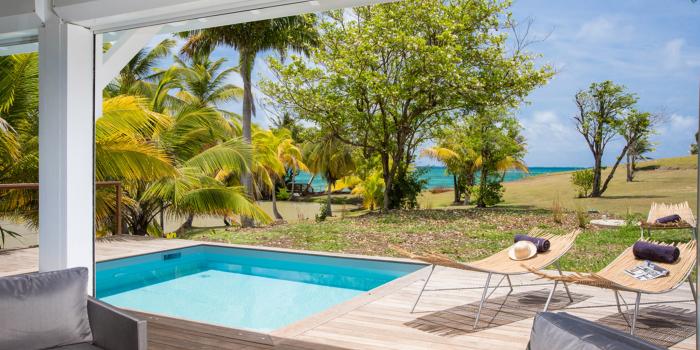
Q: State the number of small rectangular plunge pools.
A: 1